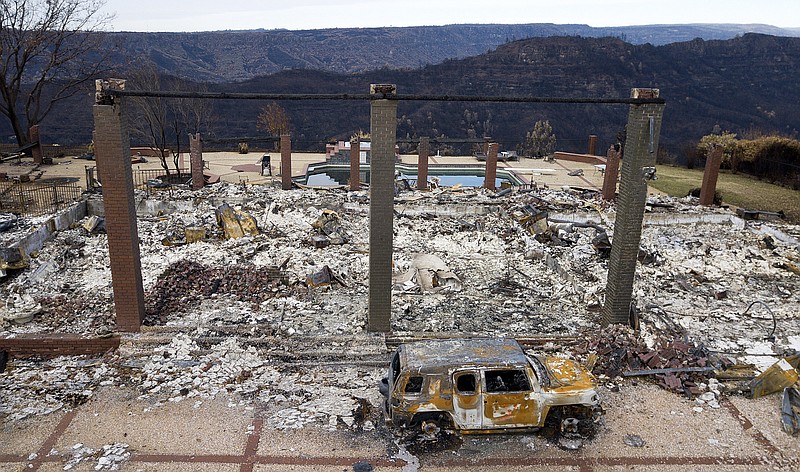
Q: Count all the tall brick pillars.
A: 3